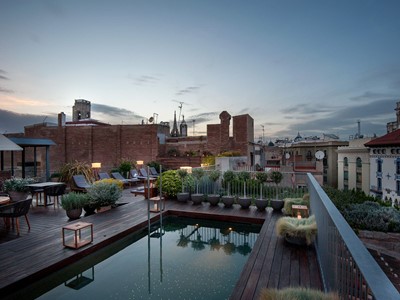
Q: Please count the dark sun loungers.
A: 6